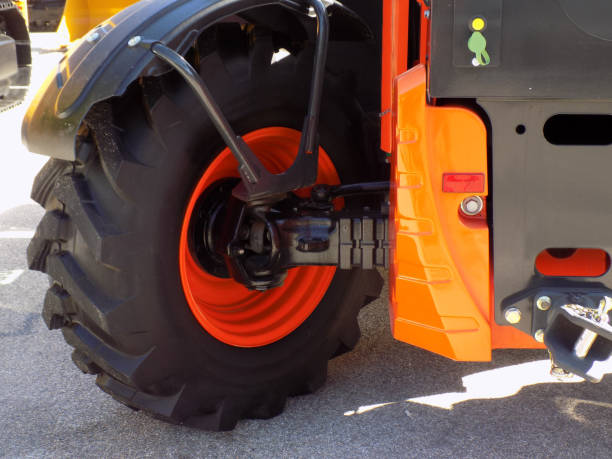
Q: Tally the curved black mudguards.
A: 1